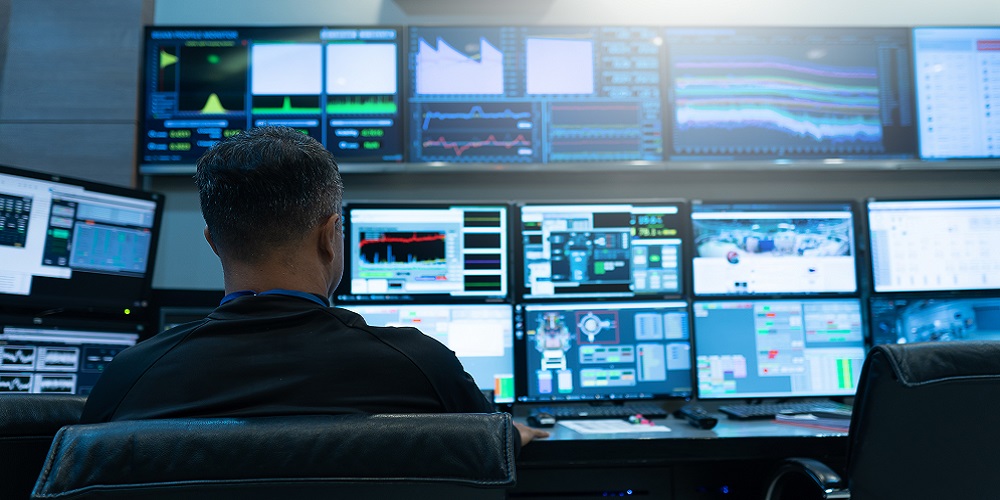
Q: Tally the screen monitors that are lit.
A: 14